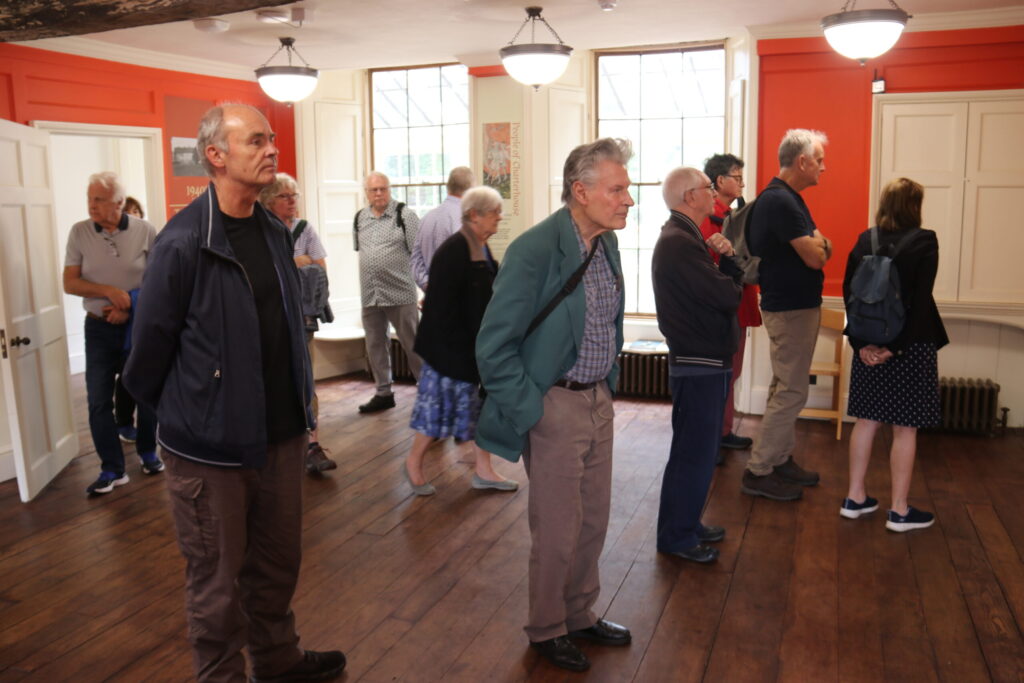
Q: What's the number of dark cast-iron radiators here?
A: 3